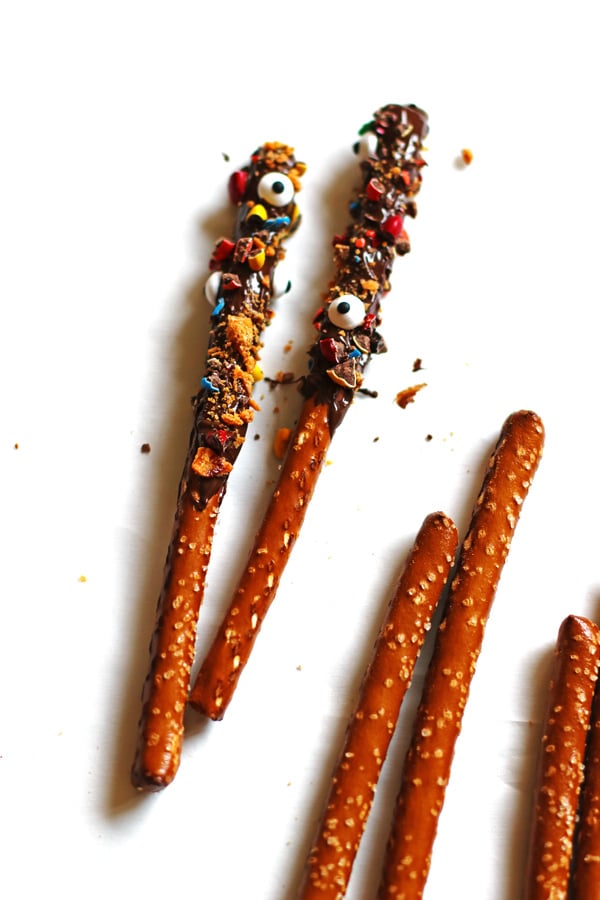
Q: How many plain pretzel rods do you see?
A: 4